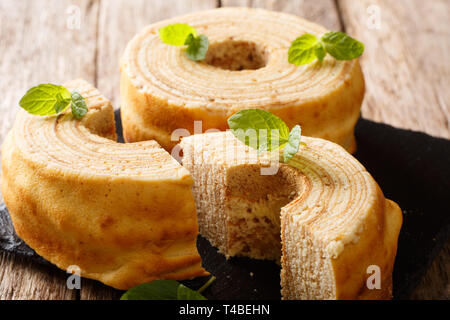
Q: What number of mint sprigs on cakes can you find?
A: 4